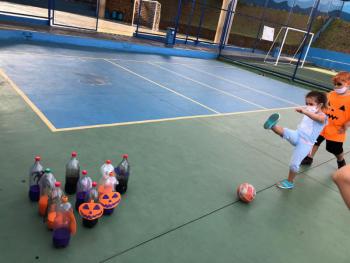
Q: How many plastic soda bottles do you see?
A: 10